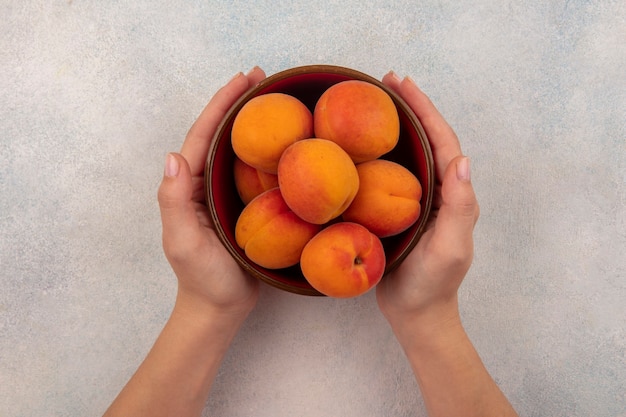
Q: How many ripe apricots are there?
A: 7